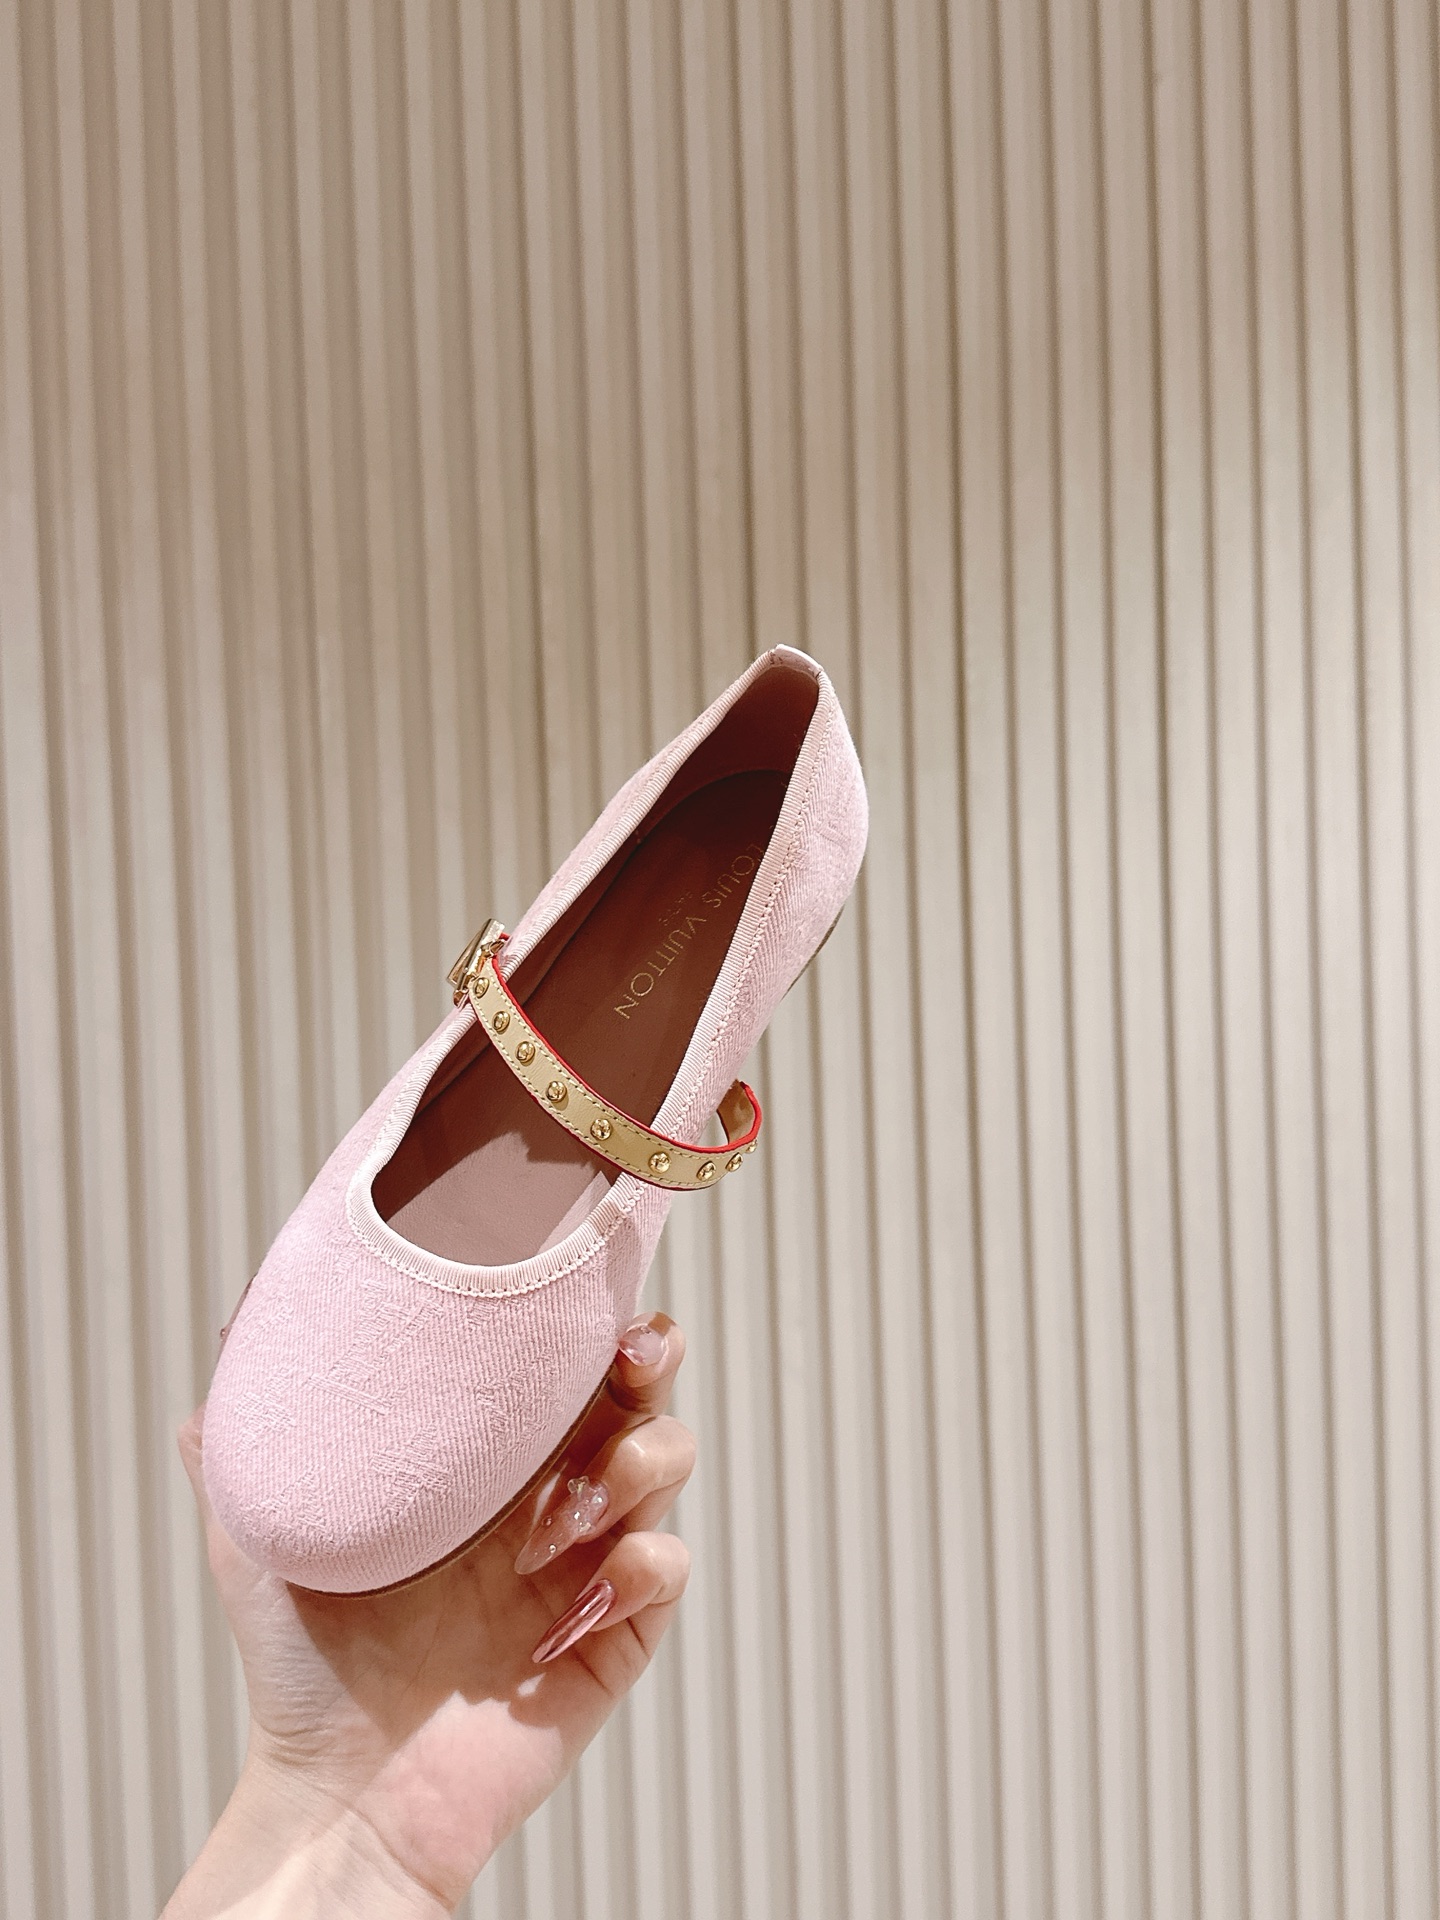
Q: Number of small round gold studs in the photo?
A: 9